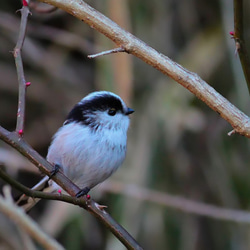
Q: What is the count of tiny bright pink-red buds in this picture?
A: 6